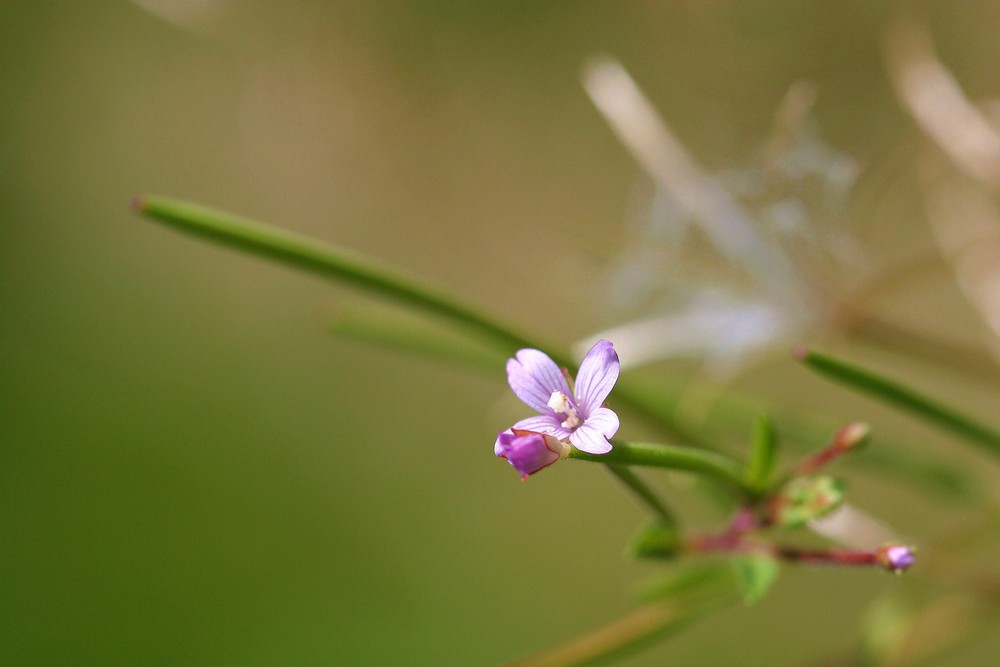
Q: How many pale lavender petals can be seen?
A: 4